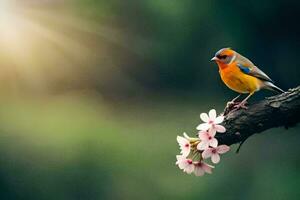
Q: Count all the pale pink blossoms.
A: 6